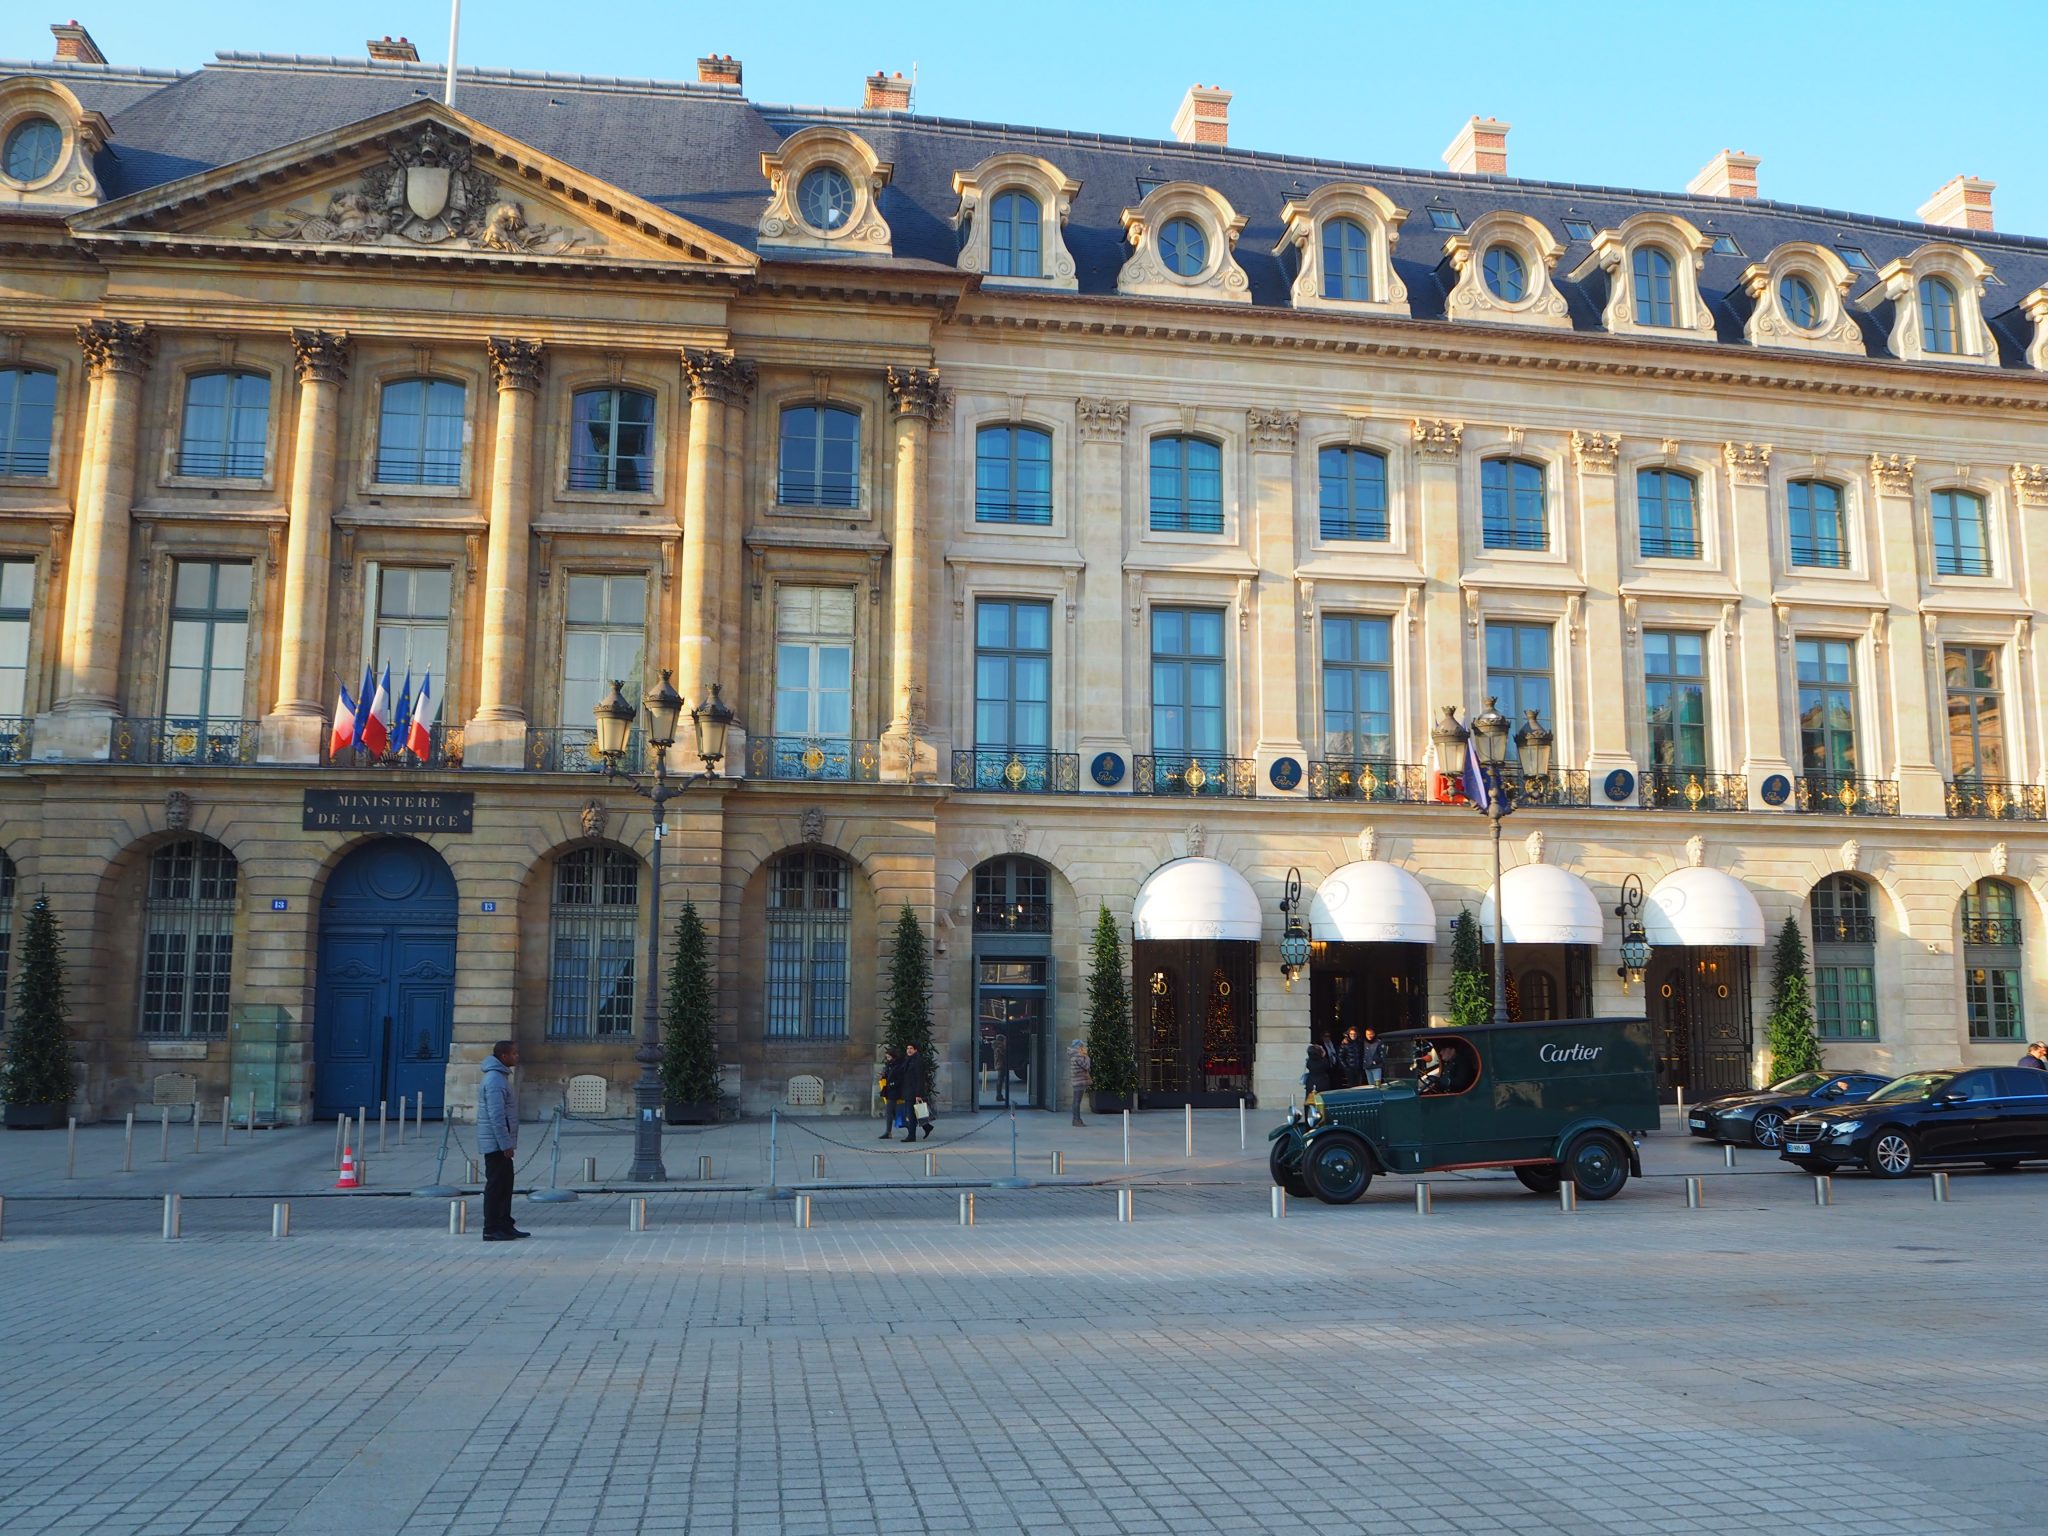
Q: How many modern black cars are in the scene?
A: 2